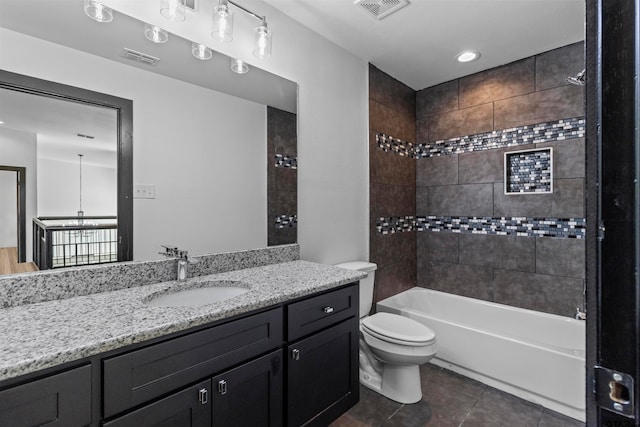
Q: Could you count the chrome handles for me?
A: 4